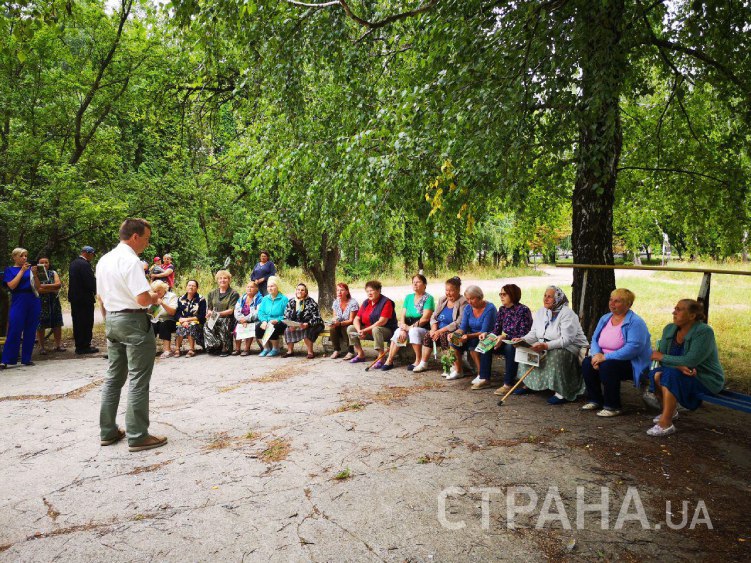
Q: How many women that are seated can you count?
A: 15